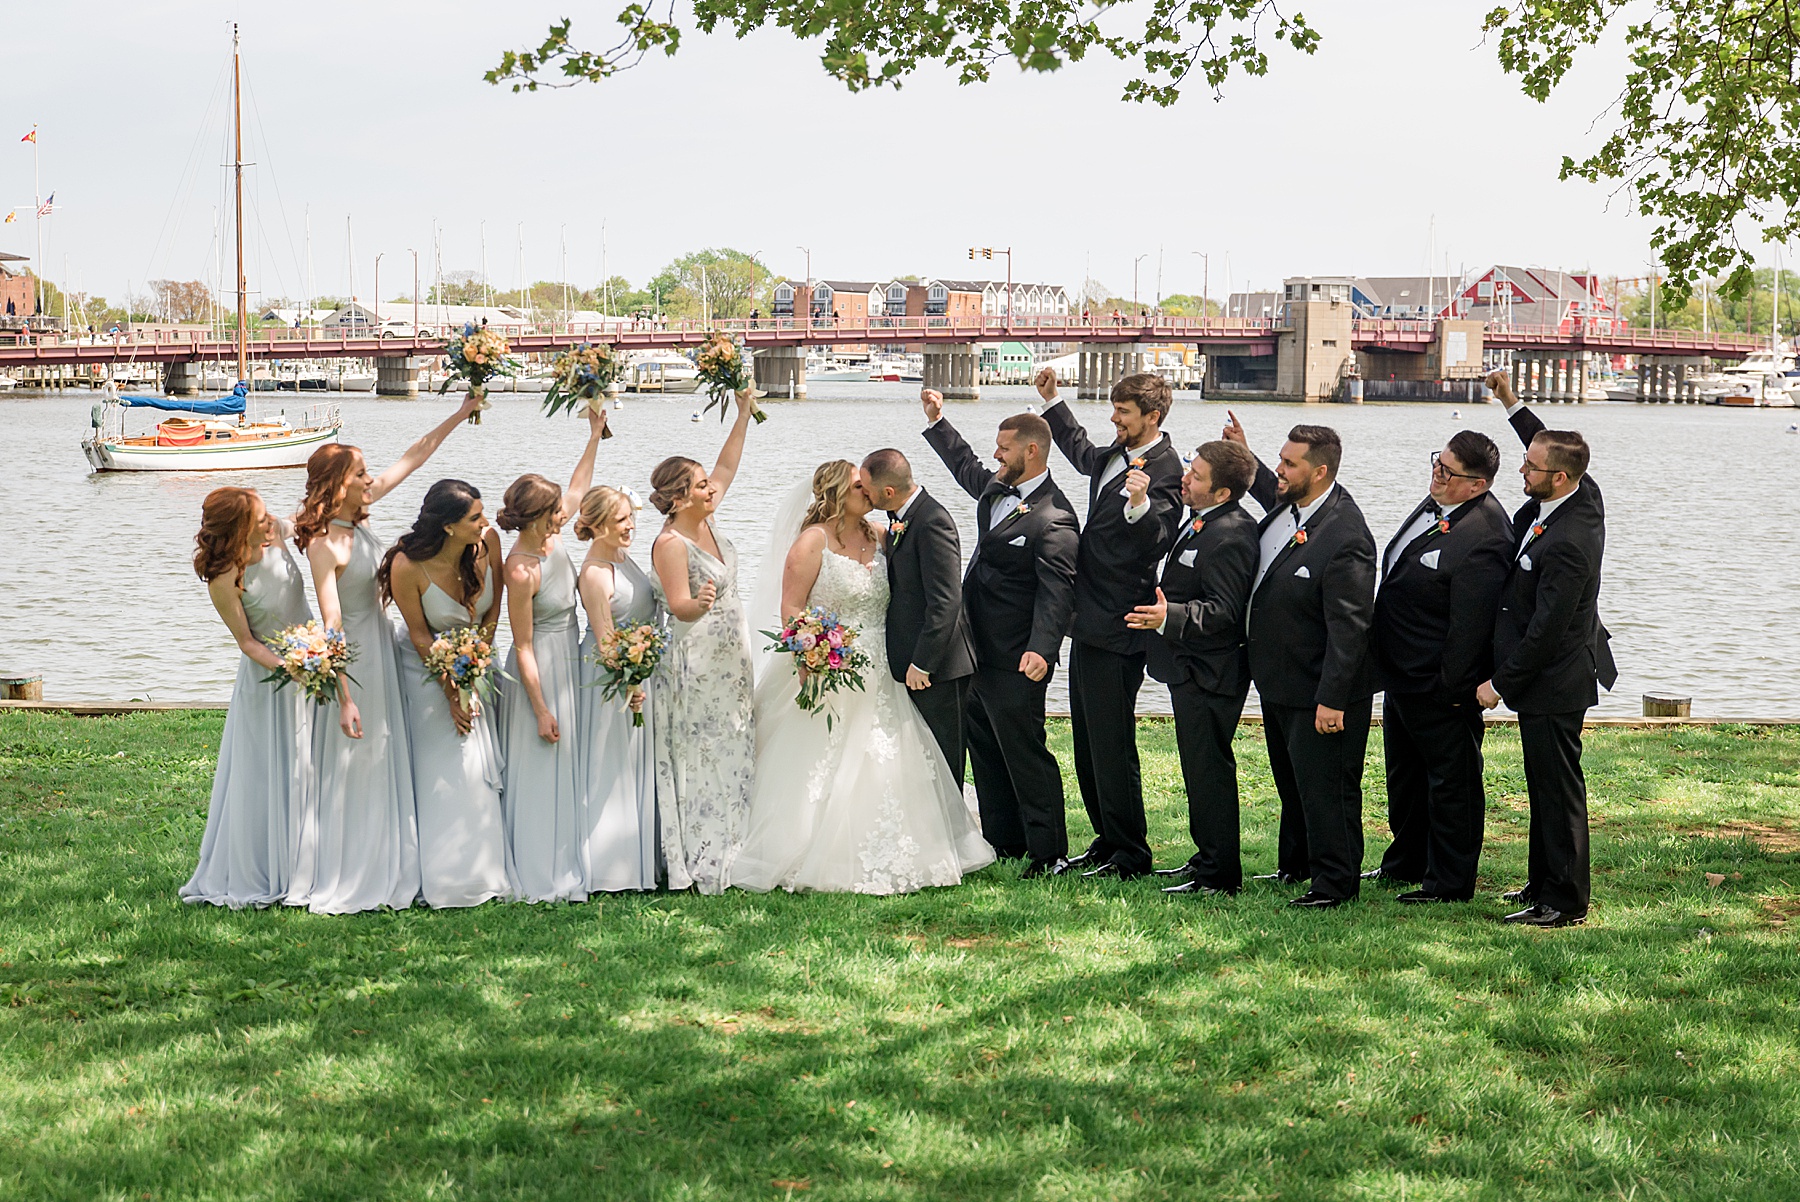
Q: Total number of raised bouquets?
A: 3